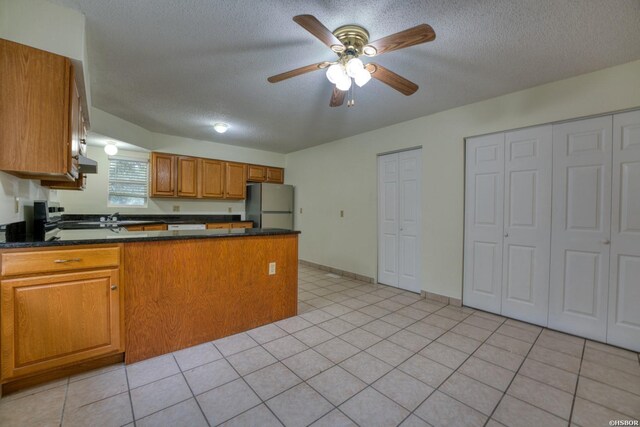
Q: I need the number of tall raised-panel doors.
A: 6